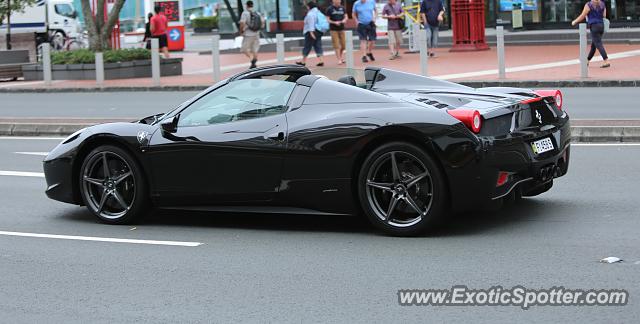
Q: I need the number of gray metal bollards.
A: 9